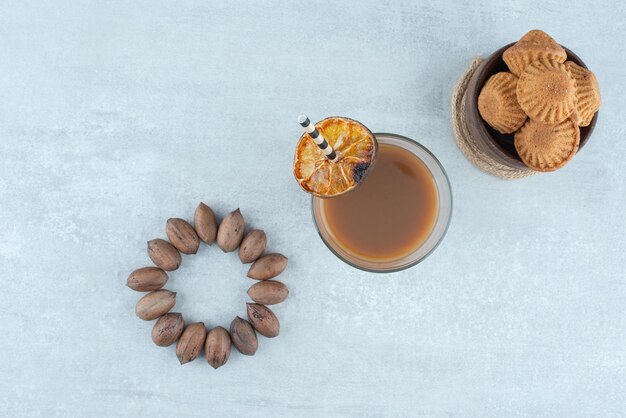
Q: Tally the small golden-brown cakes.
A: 5